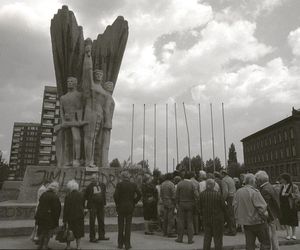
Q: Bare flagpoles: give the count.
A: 9